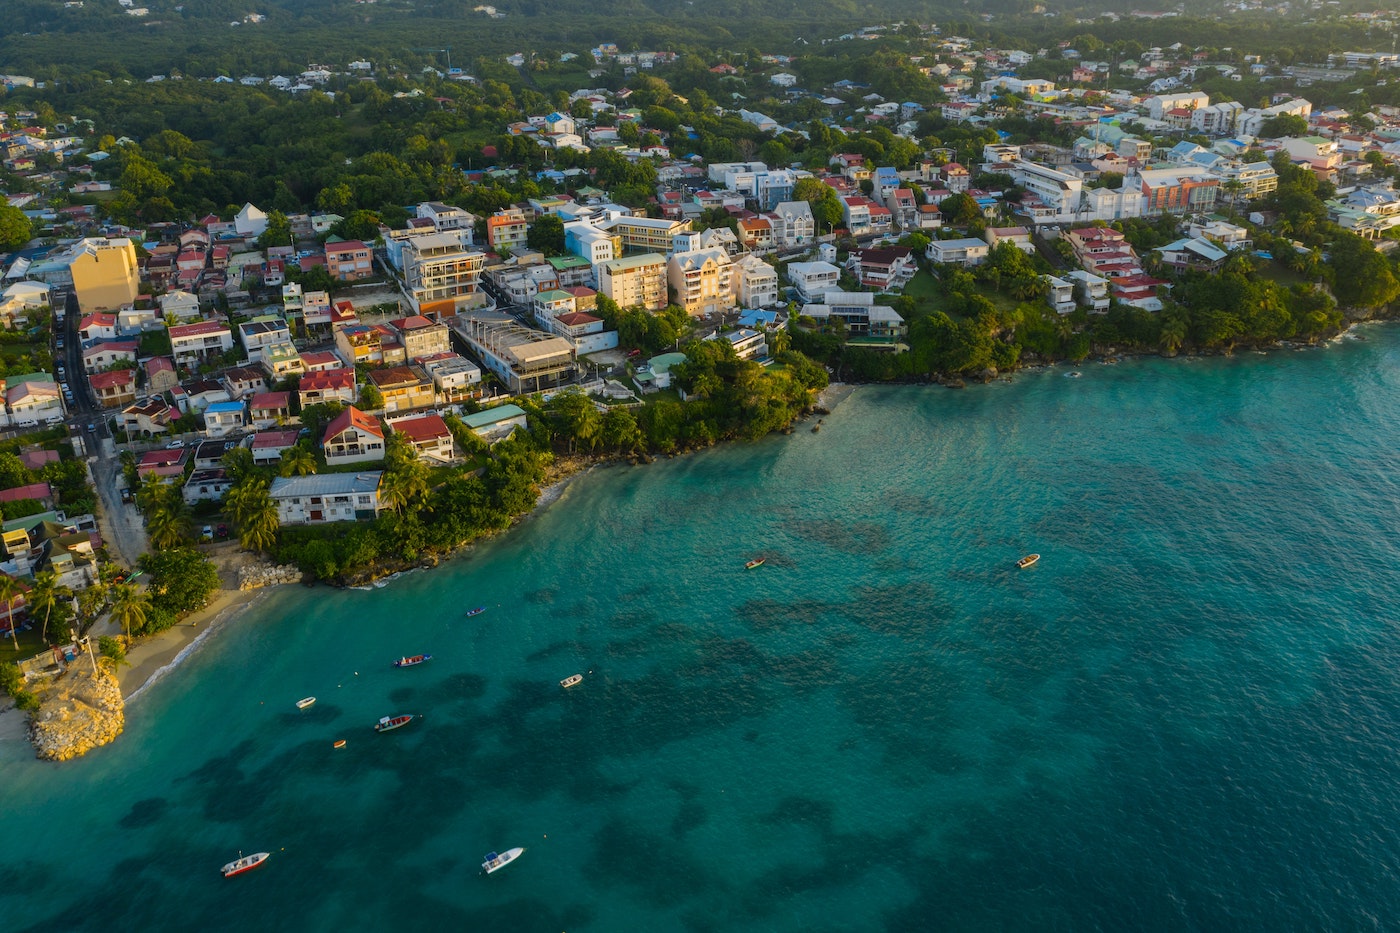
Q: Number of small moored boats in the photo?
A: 10